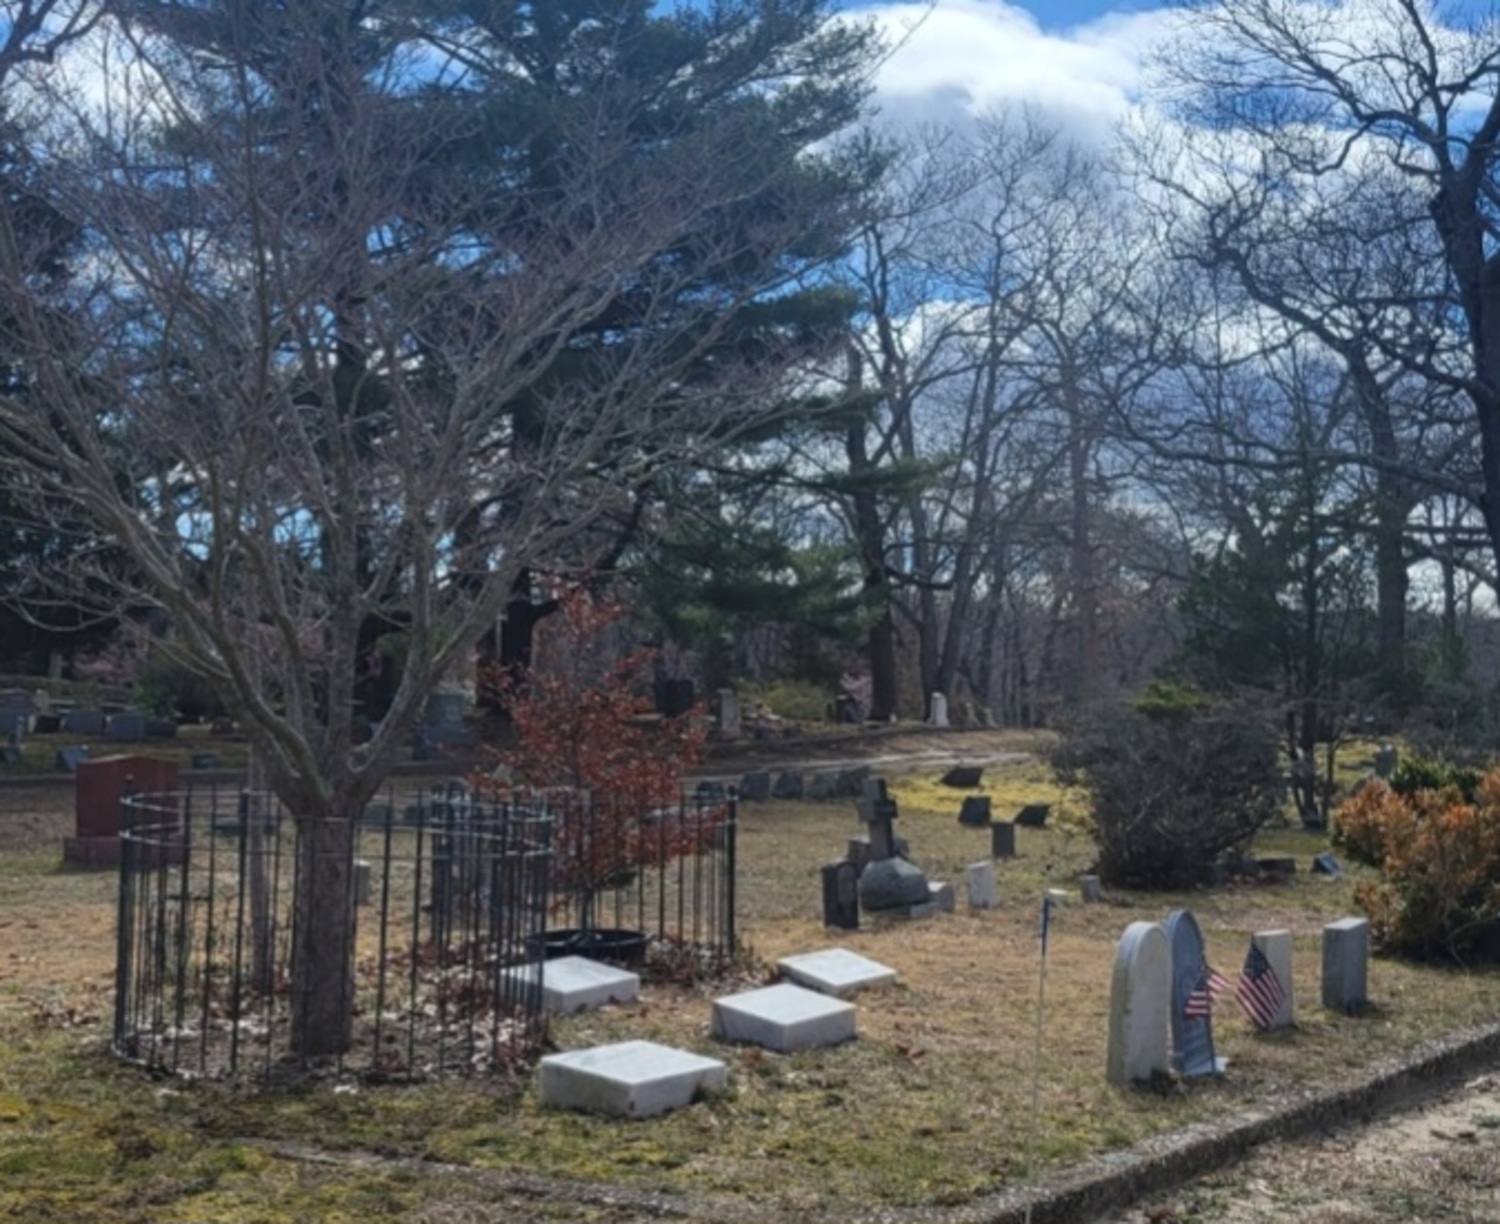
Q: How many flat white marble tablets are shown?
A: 4